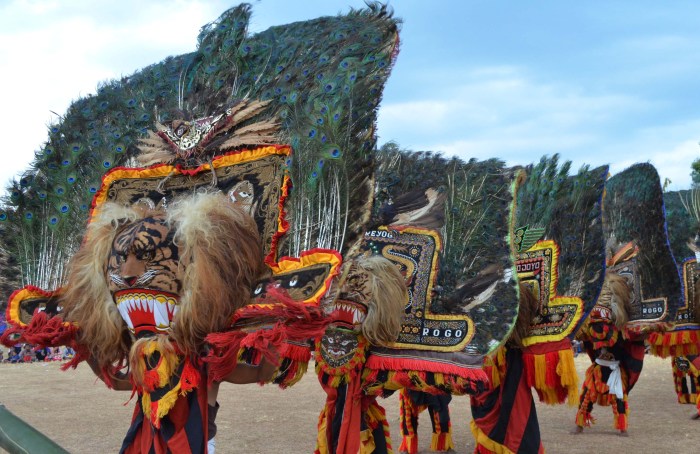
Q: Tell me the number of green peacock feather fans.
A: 5